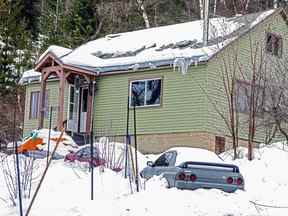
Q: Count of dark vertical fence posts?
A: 5